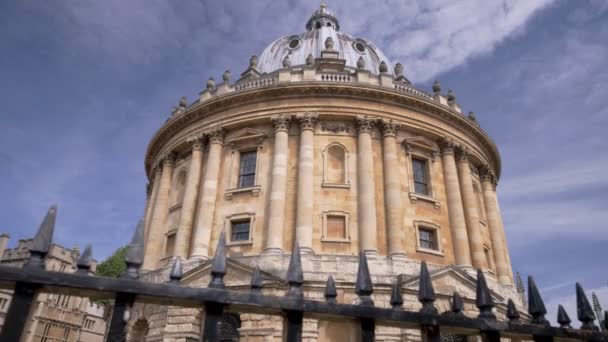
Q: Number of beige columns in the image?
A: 12